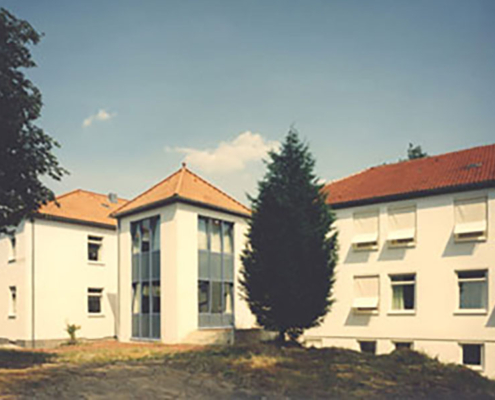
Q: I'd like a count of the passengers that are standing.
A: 0